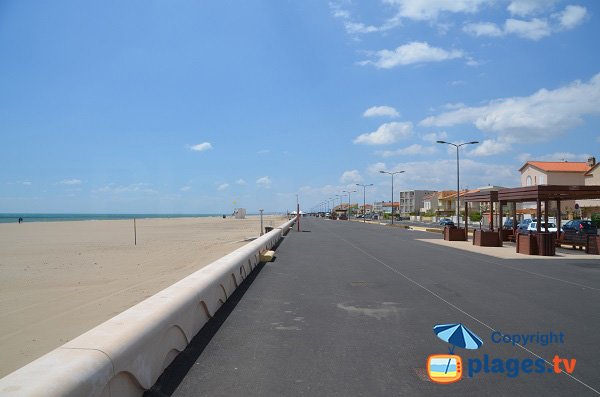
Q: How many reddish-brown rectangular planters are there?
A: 4